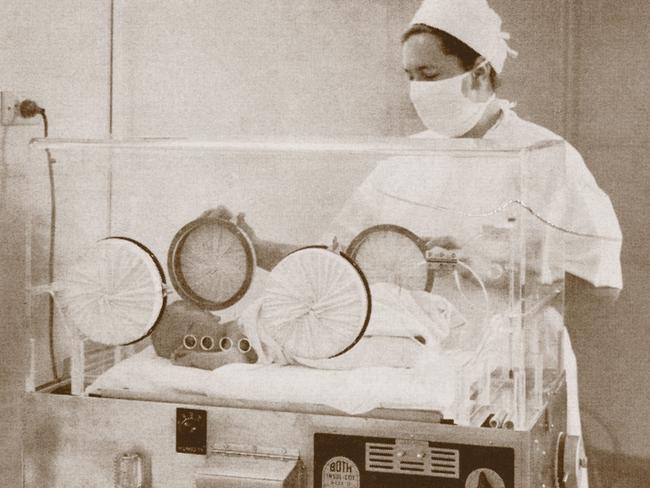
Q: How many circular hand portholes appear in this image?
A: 4